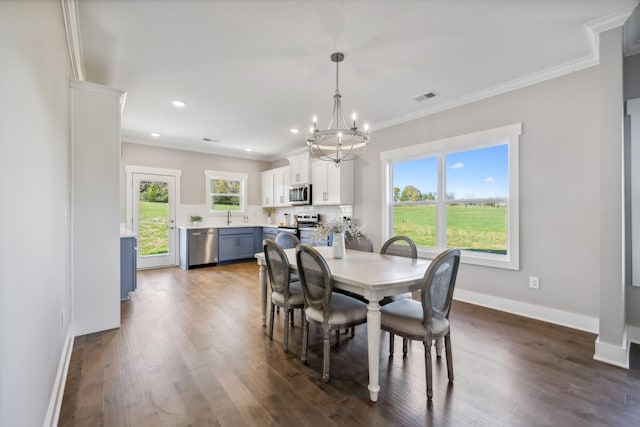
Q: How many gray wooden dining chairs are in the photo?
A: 6